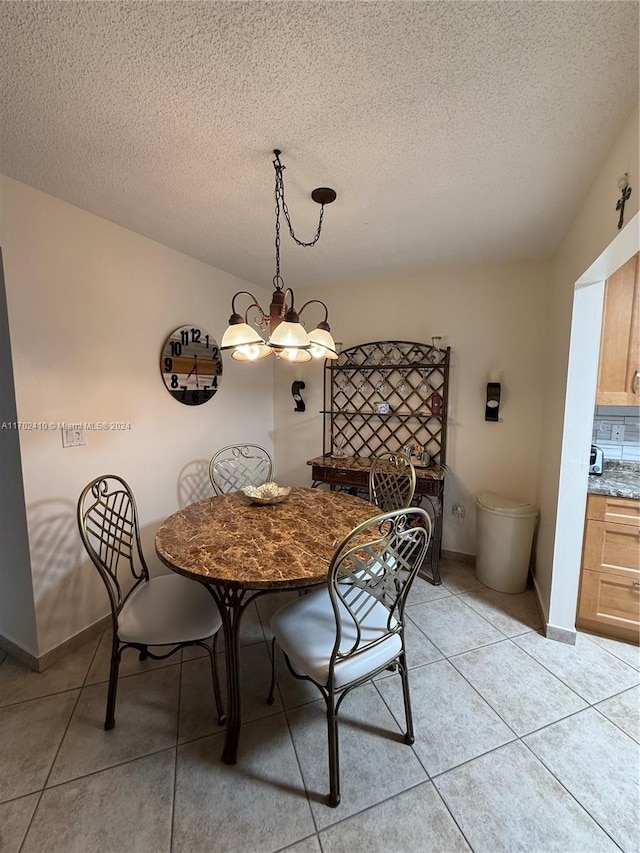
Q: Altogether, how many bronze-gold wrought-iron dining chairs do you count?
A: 4